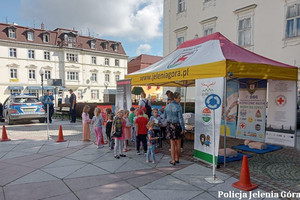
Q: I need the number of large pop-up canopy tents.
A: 1